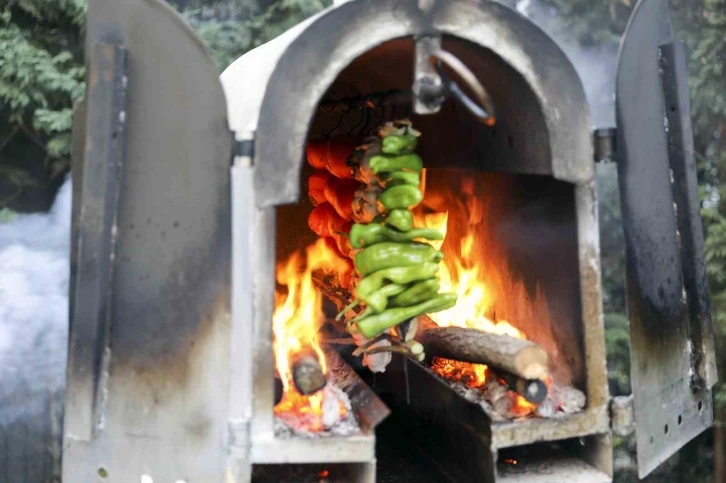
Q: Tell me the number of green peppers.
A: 11